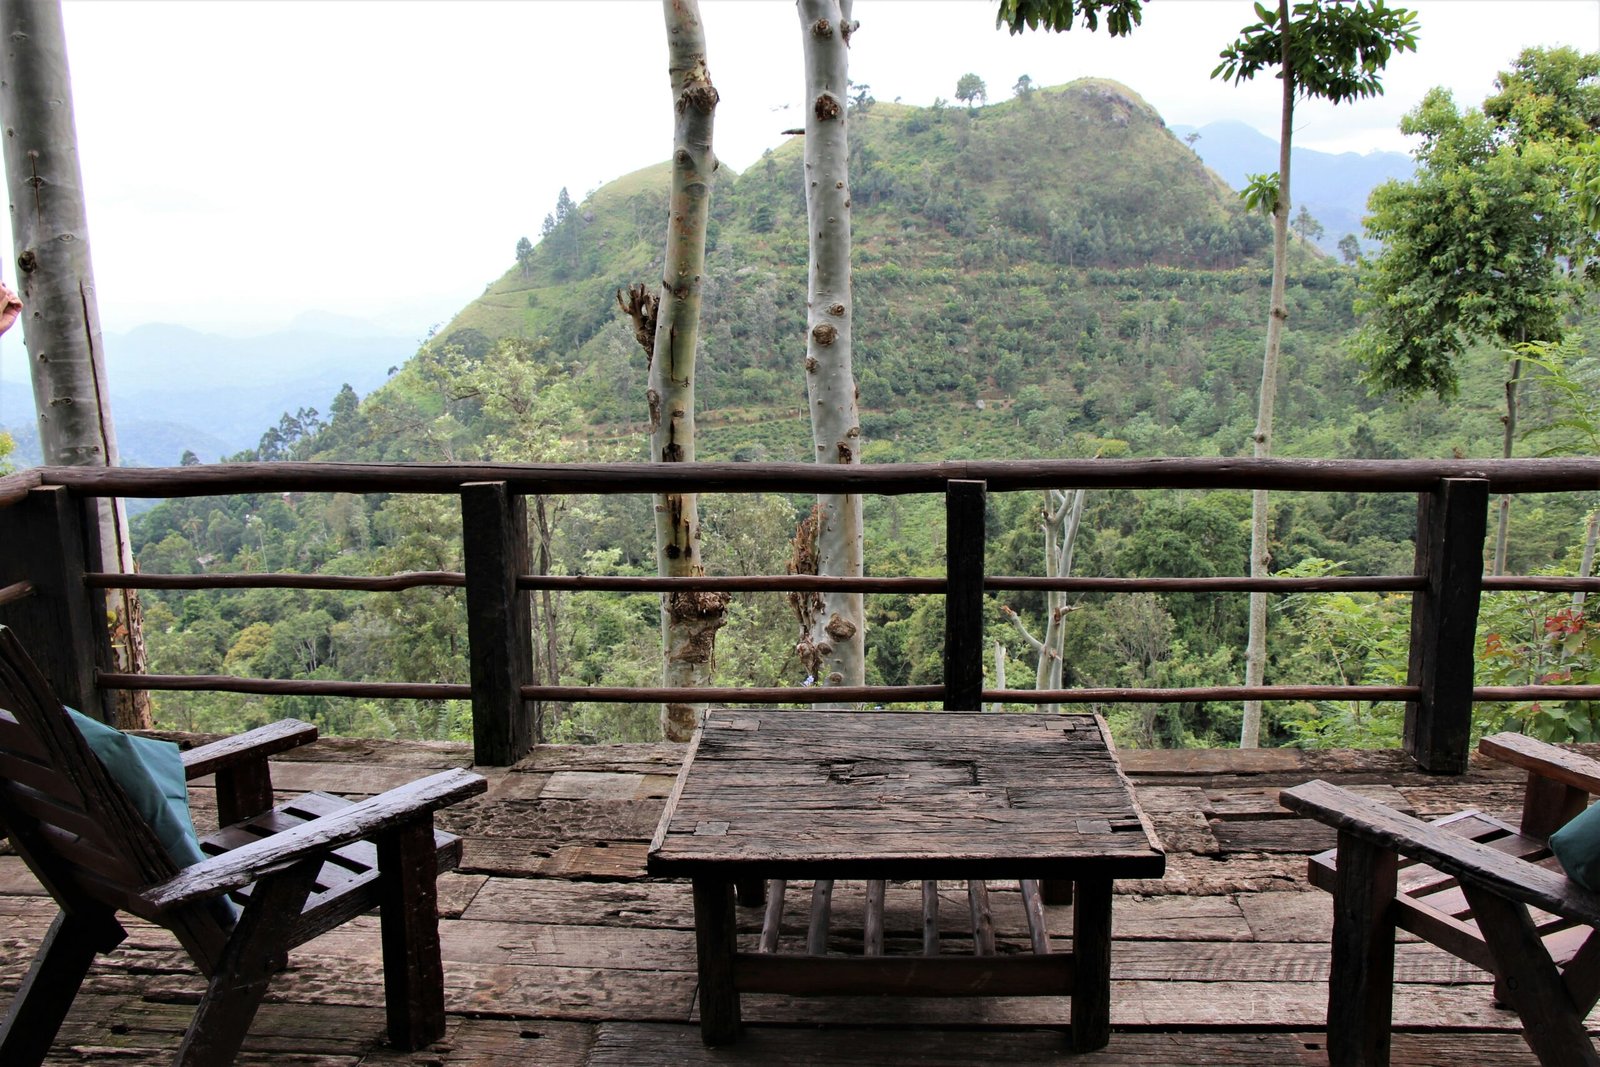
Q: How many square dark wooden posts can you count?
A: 4